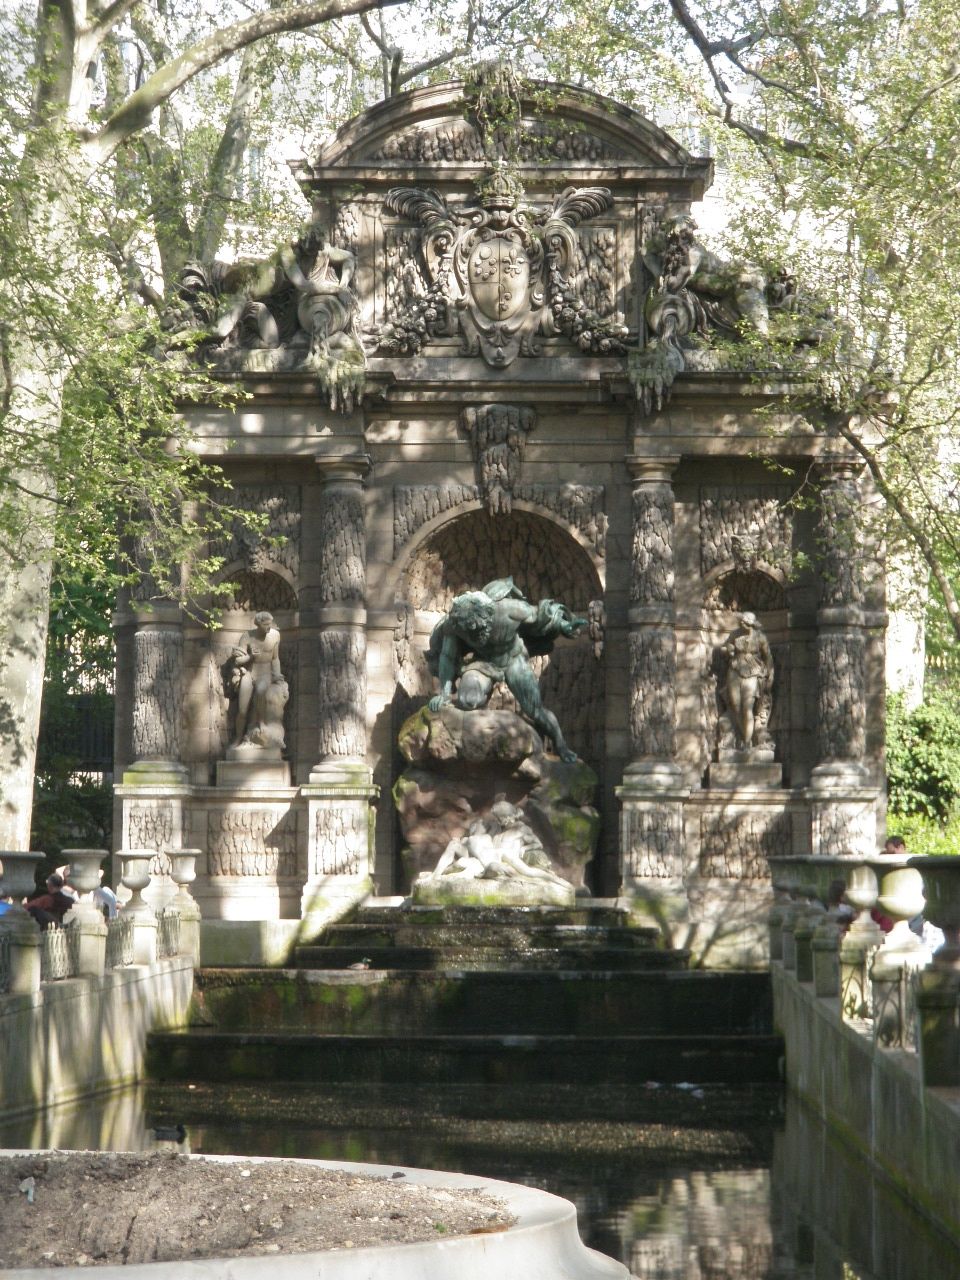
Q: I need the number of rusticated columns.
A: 4